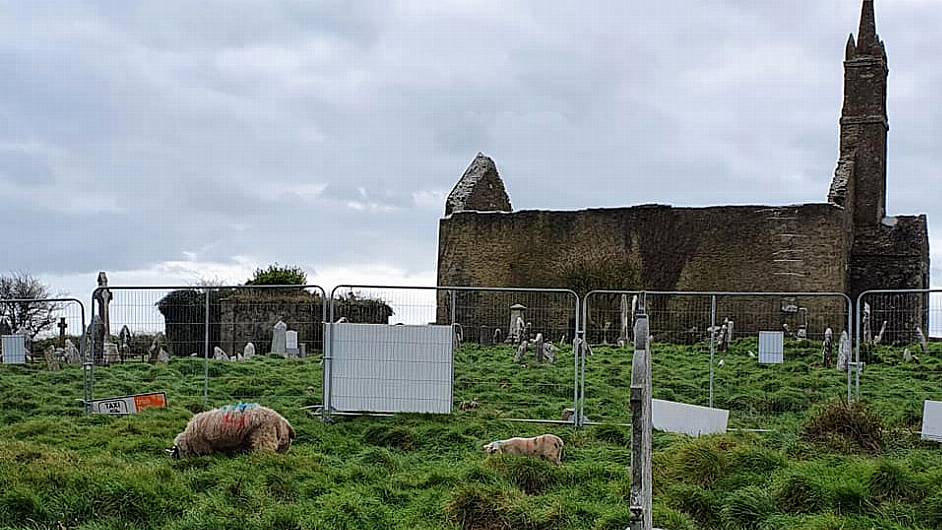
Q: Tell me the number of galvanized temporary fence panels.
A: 5